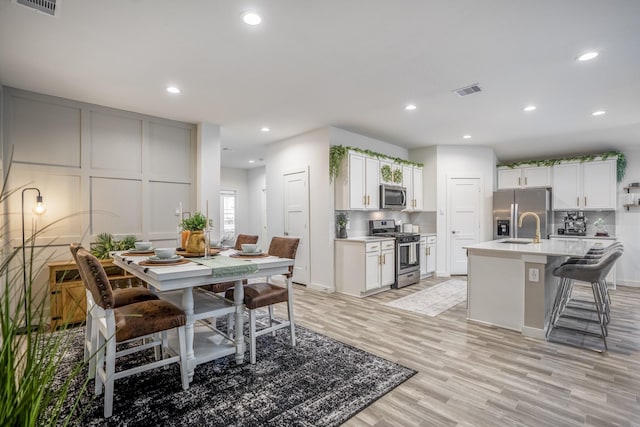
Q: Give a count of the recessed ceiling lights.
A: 9